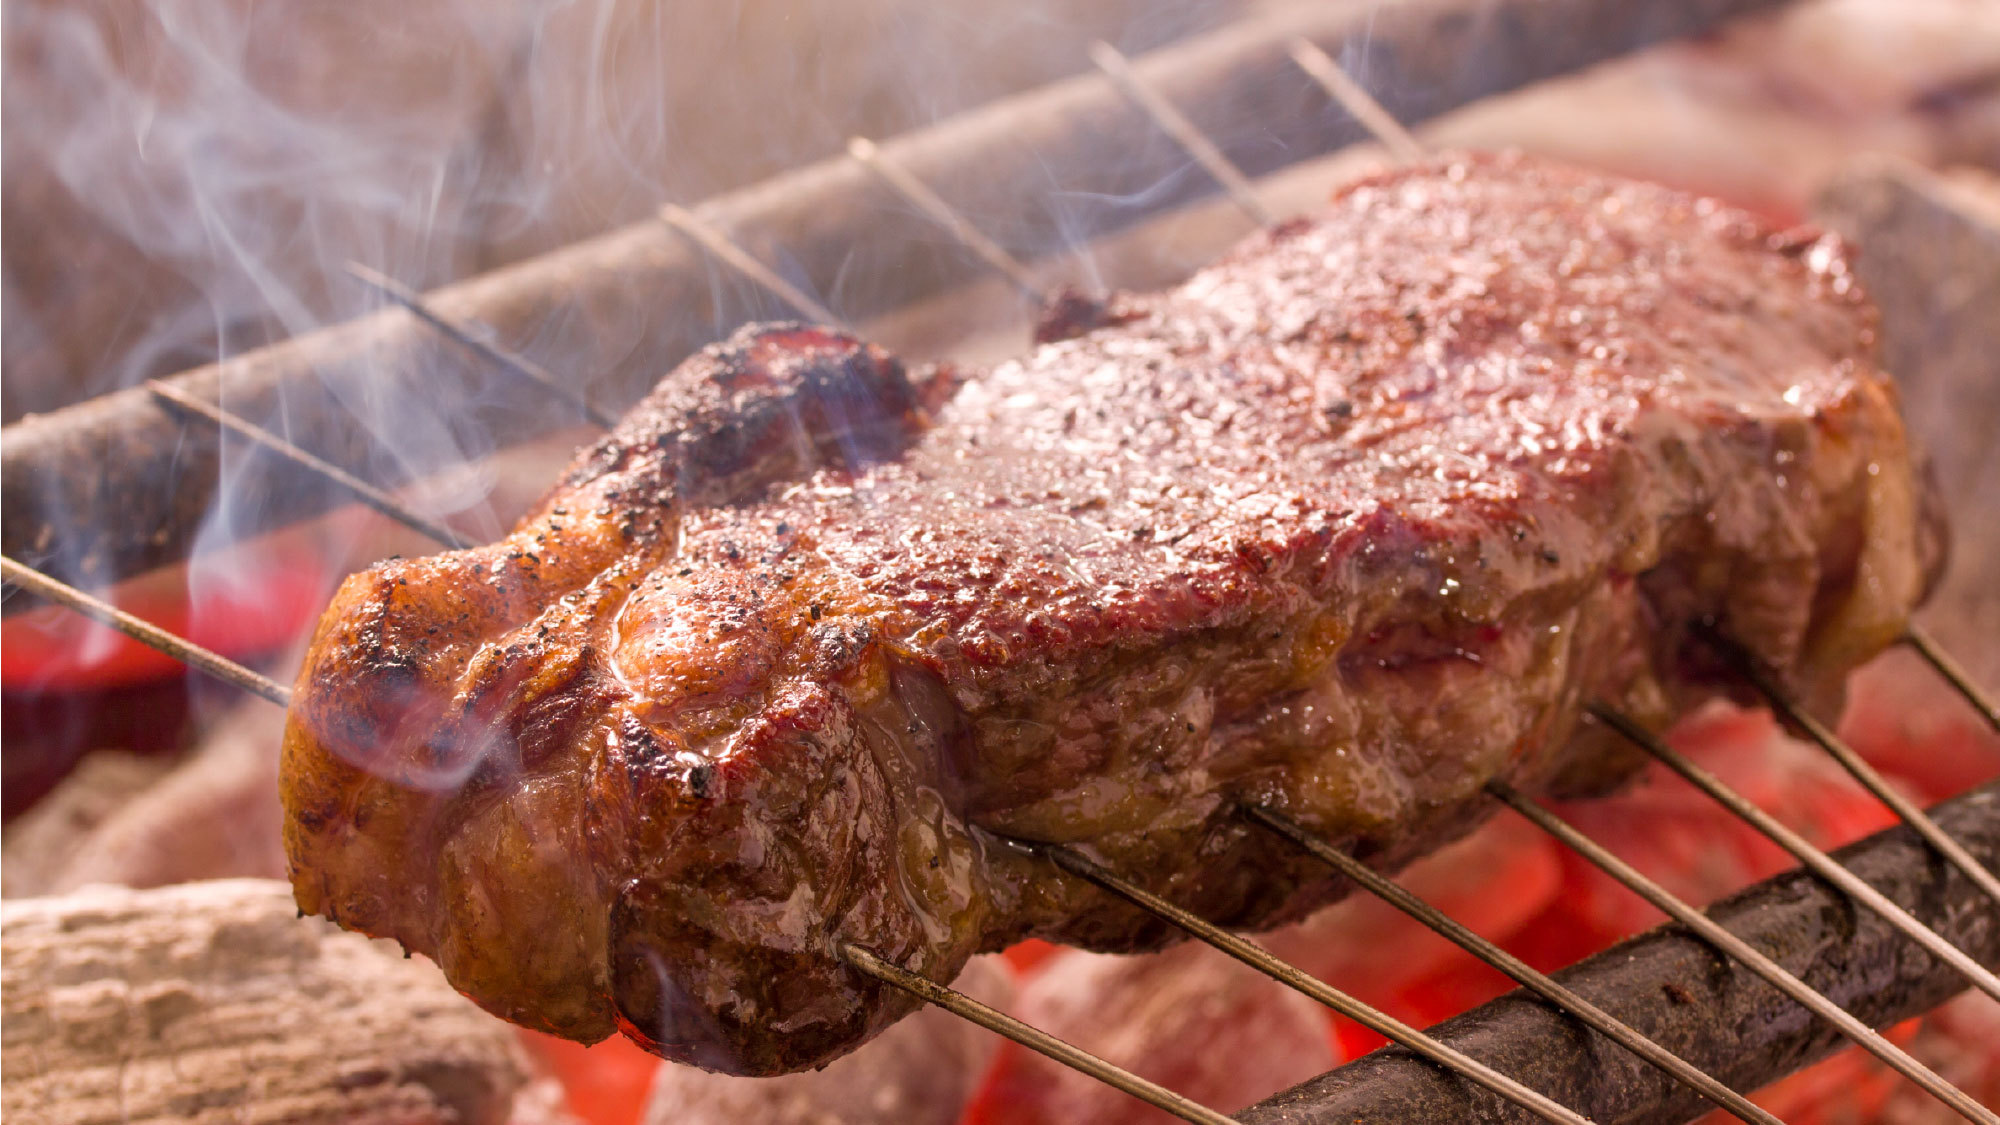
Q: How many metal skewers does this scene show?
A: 7